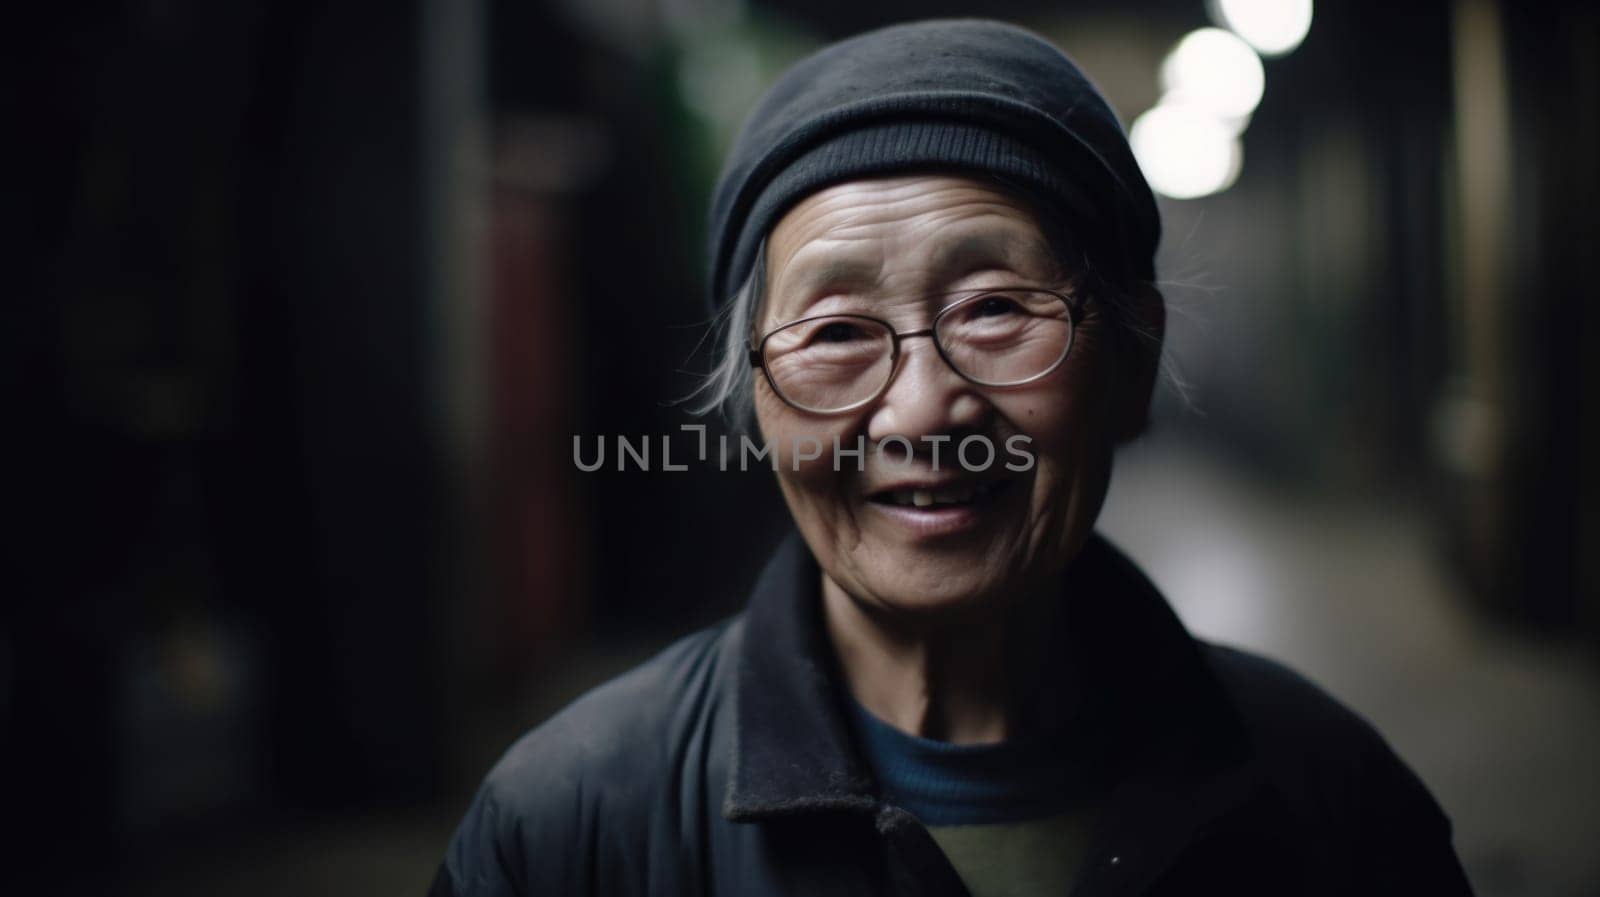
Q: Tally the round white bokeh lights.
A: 3